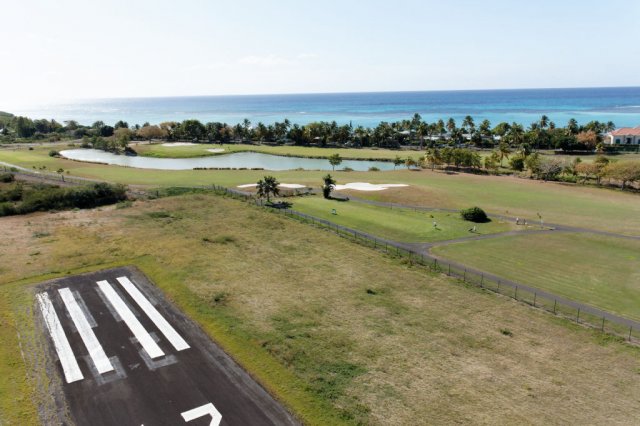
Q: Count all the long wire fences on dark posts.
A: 1